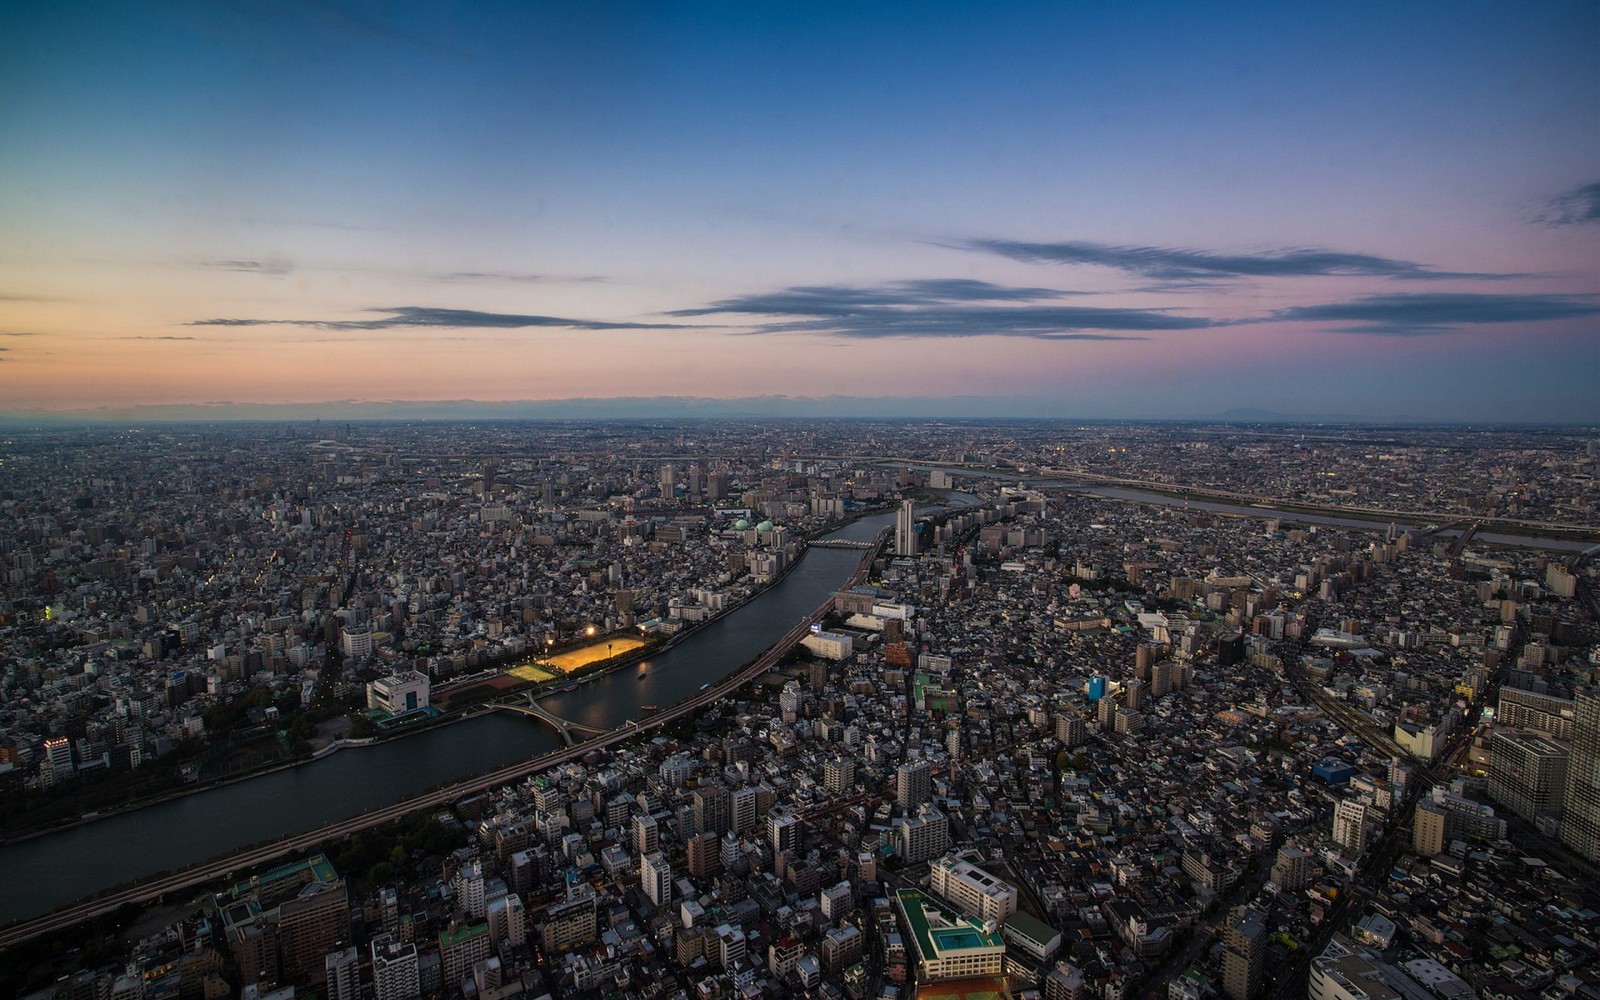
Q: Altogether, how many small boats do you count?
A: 3